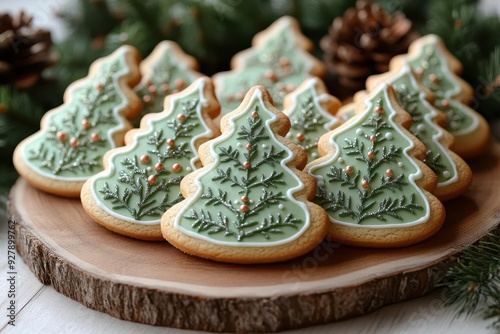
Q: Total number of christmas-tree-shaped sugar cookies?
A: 9